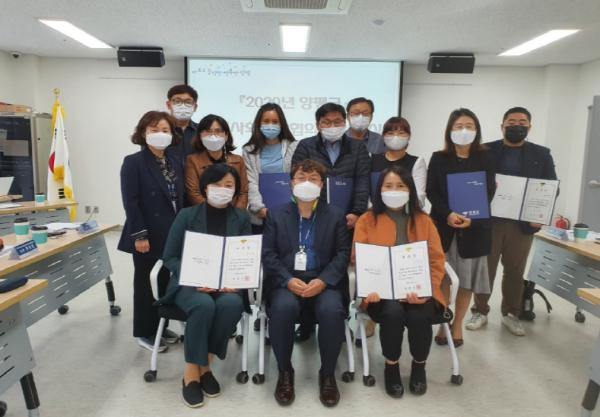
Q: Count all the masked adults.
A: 12